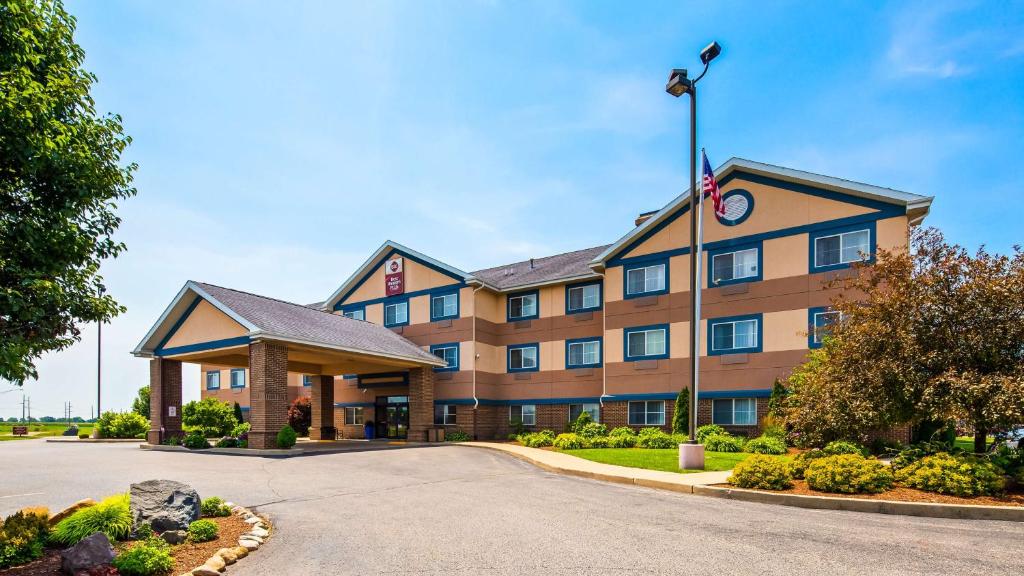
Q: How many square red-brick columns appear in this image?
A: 4